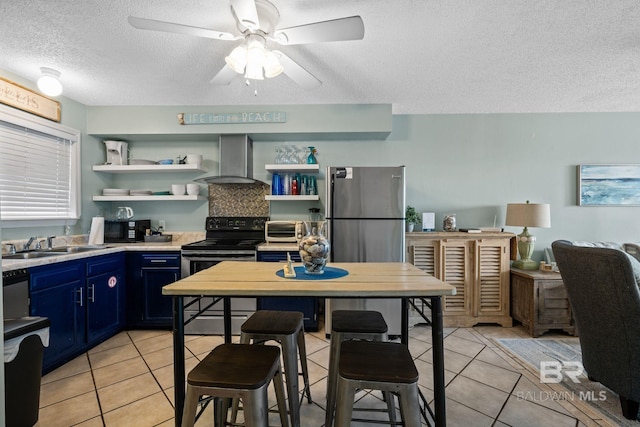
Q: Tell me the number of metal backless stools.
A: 4